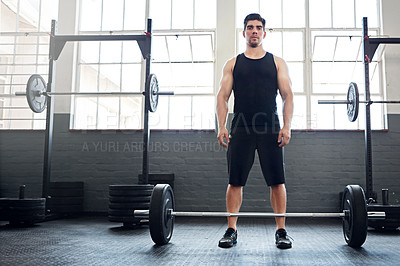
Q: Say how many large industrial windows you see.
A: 3